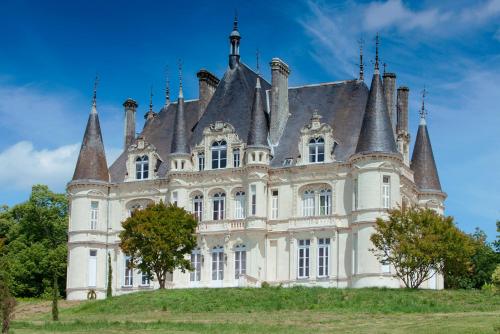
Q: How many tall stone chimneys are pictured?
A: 5